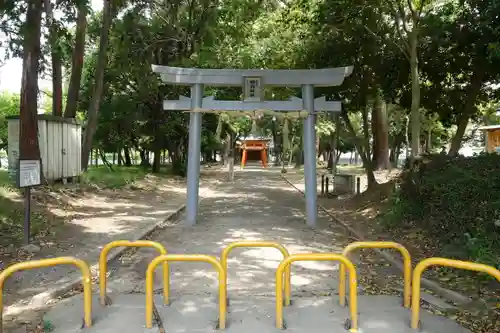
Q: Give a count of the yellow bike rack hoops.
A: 7